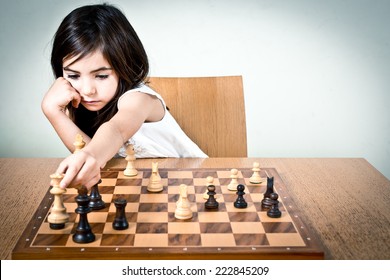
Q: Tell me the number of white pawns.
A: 3